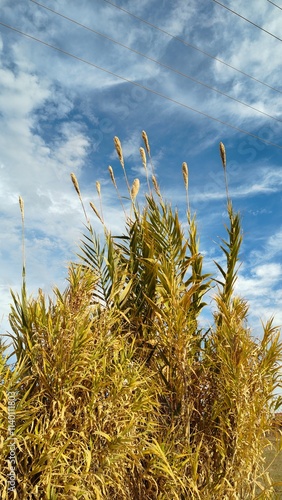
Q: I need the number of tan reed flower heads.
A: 12